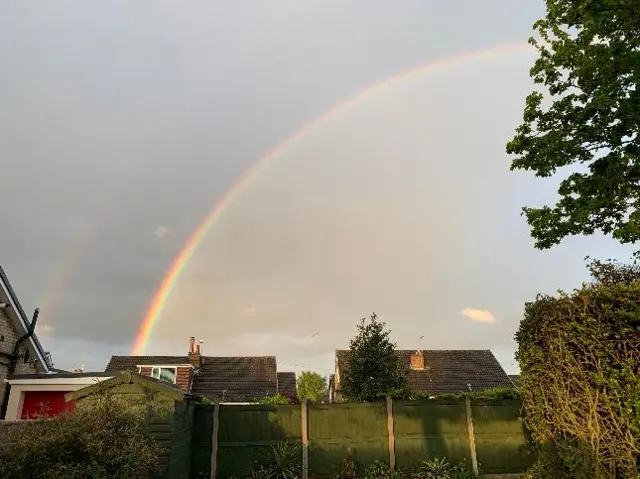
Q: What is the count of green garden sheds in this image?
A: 1